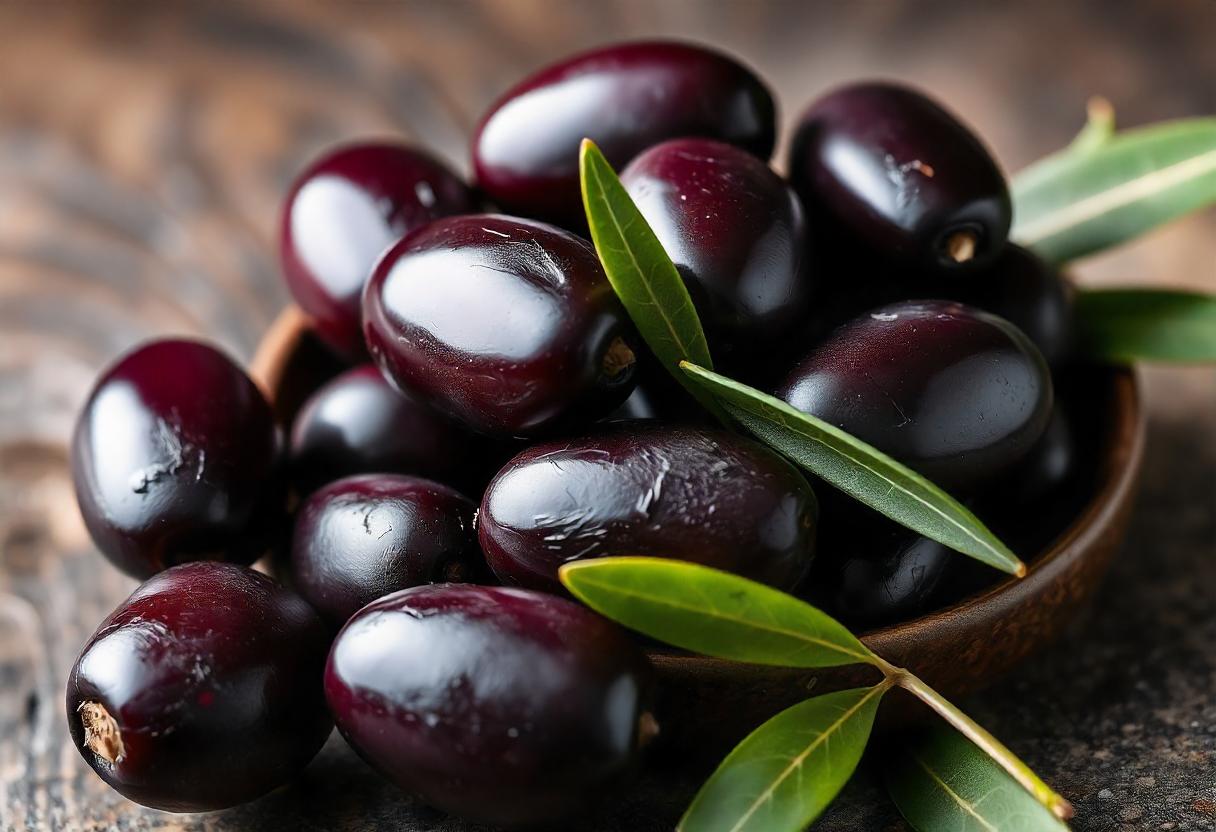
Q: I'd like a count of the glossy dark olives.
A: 15